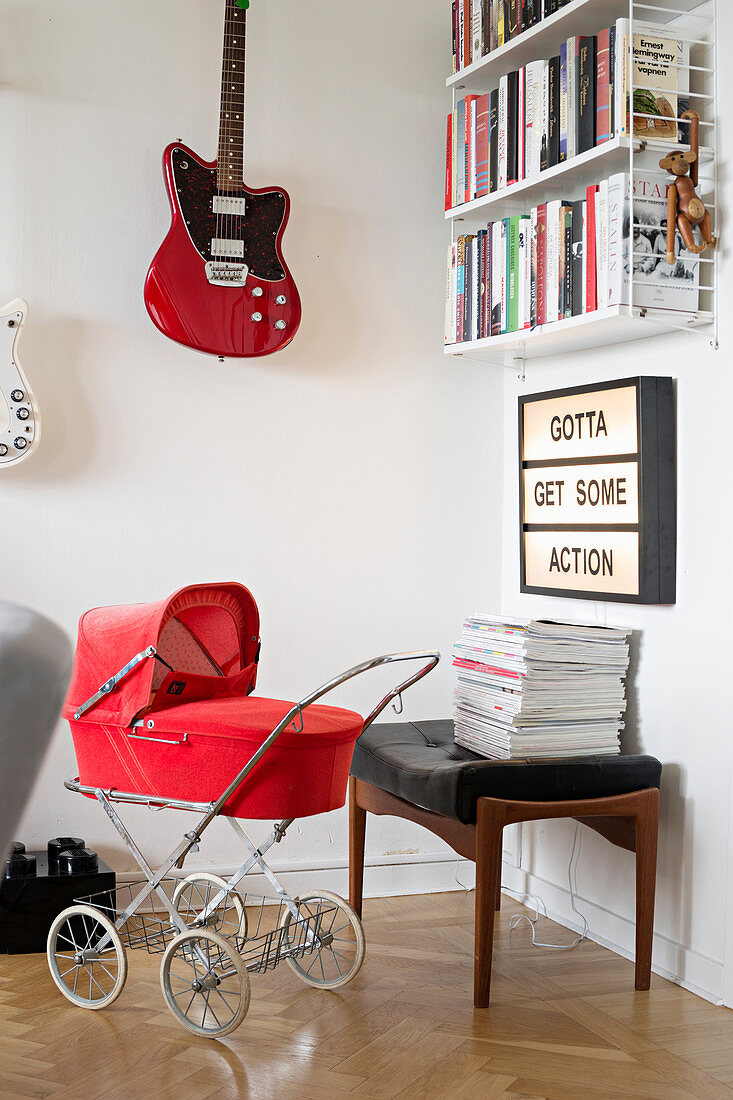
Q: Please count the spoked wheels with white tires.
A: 4